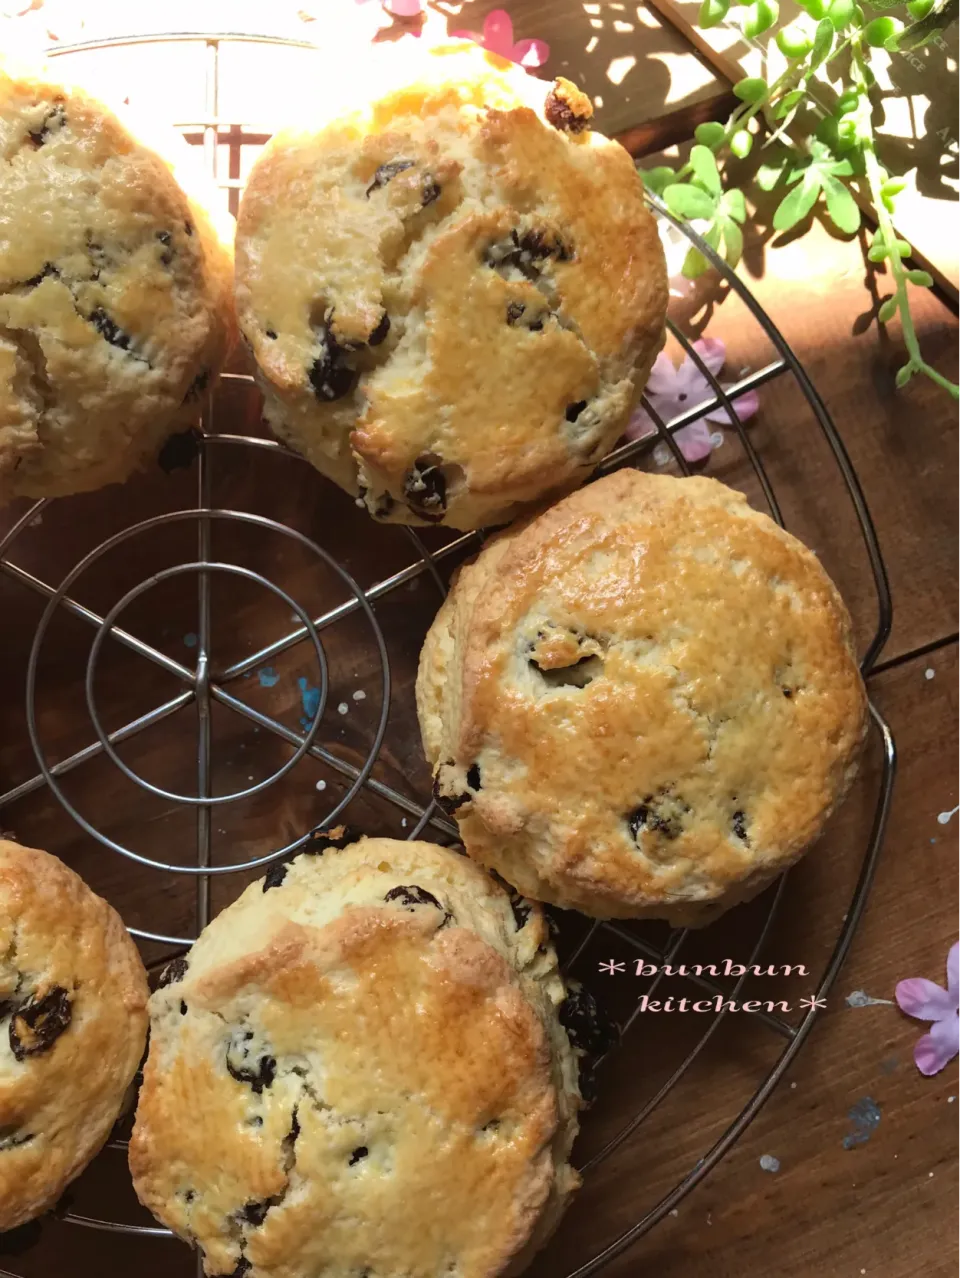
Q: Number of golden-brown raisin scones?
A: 5